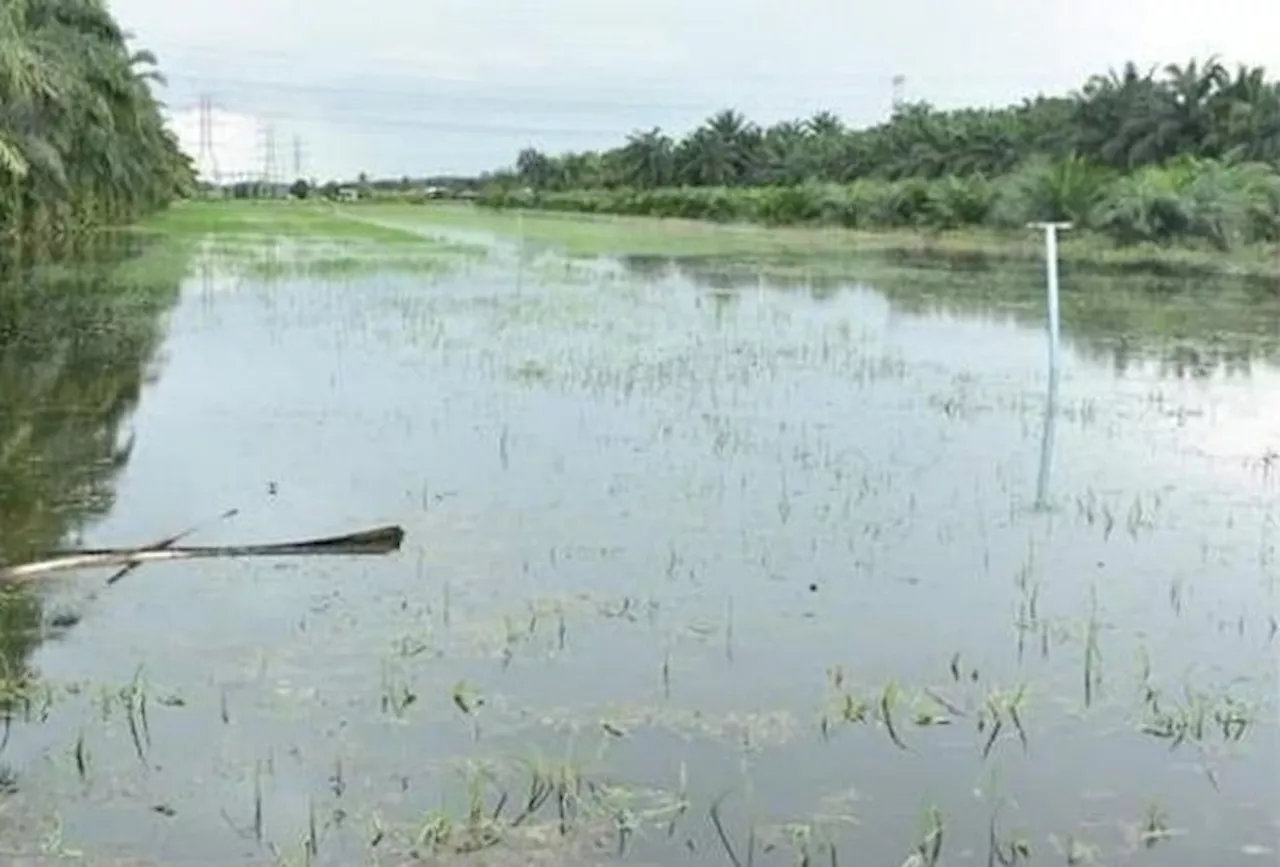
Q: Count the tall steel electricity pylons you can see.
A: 3